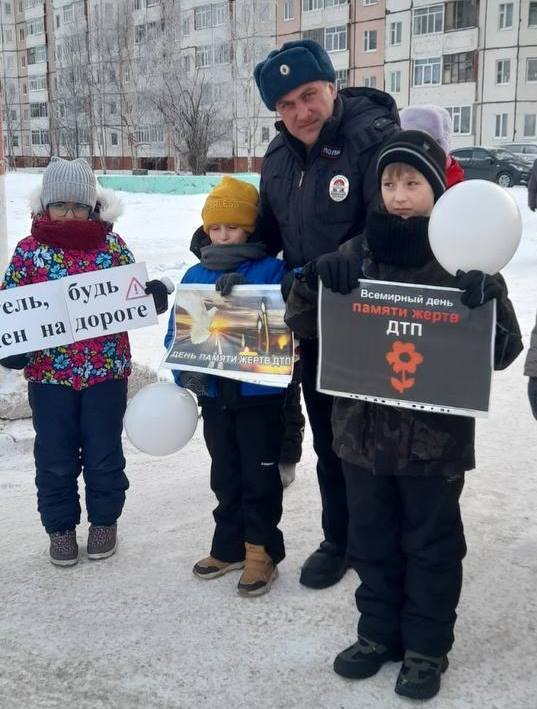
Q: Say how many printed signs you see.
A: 3